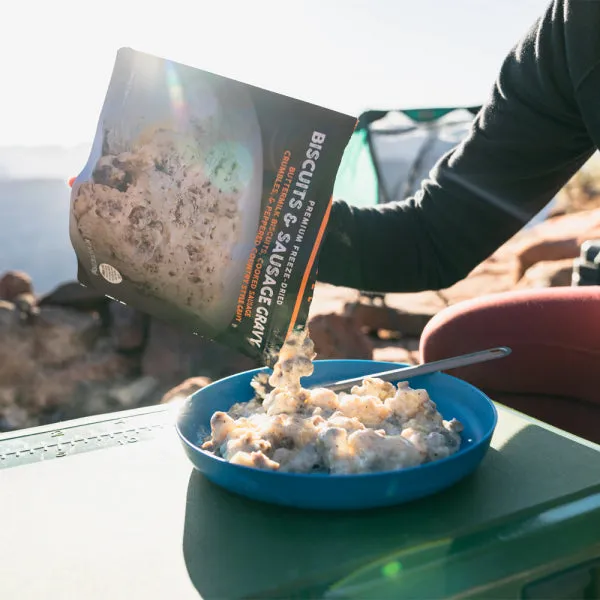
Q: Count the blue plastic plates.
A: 1